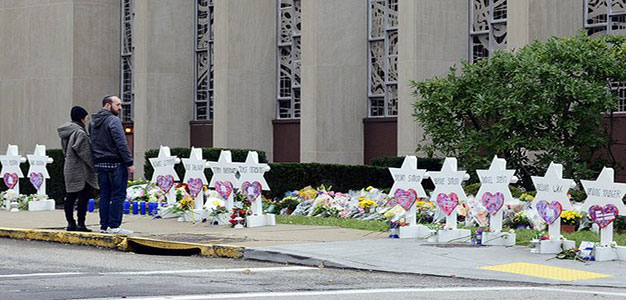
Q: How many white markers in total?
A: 11